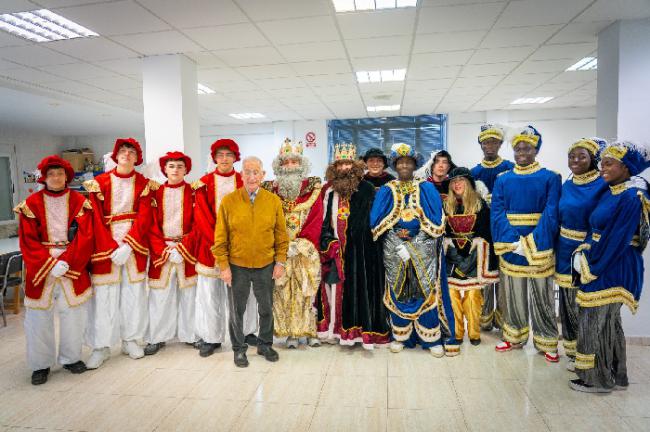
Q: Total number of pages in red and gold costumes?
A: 4